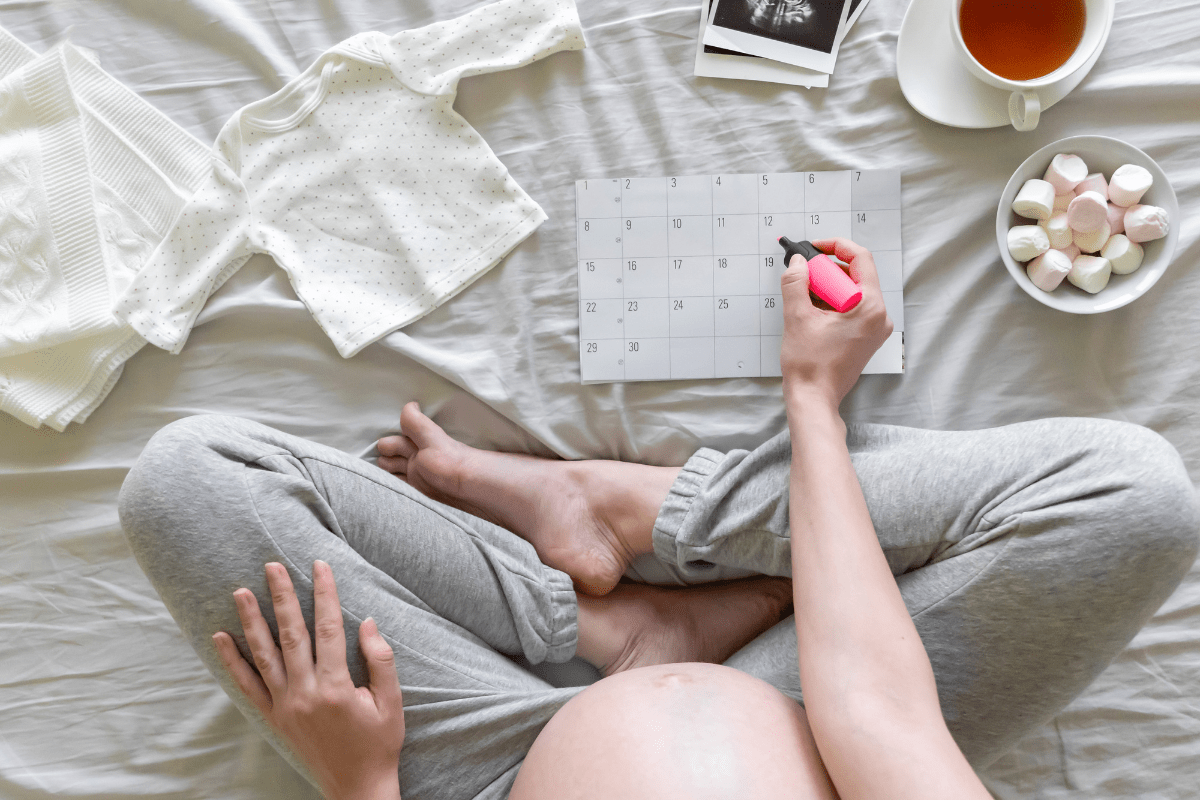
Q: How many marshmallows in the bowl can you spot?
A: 15